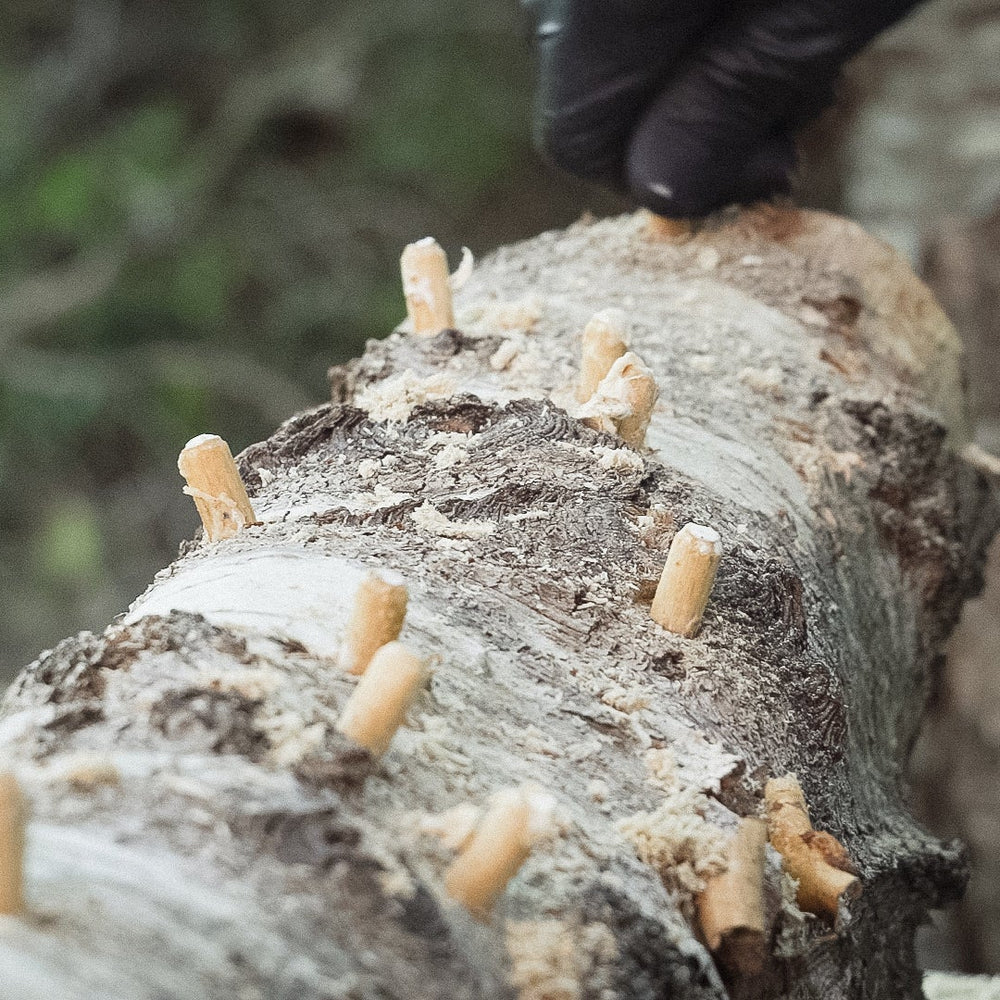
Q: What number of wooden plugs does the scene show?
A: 12